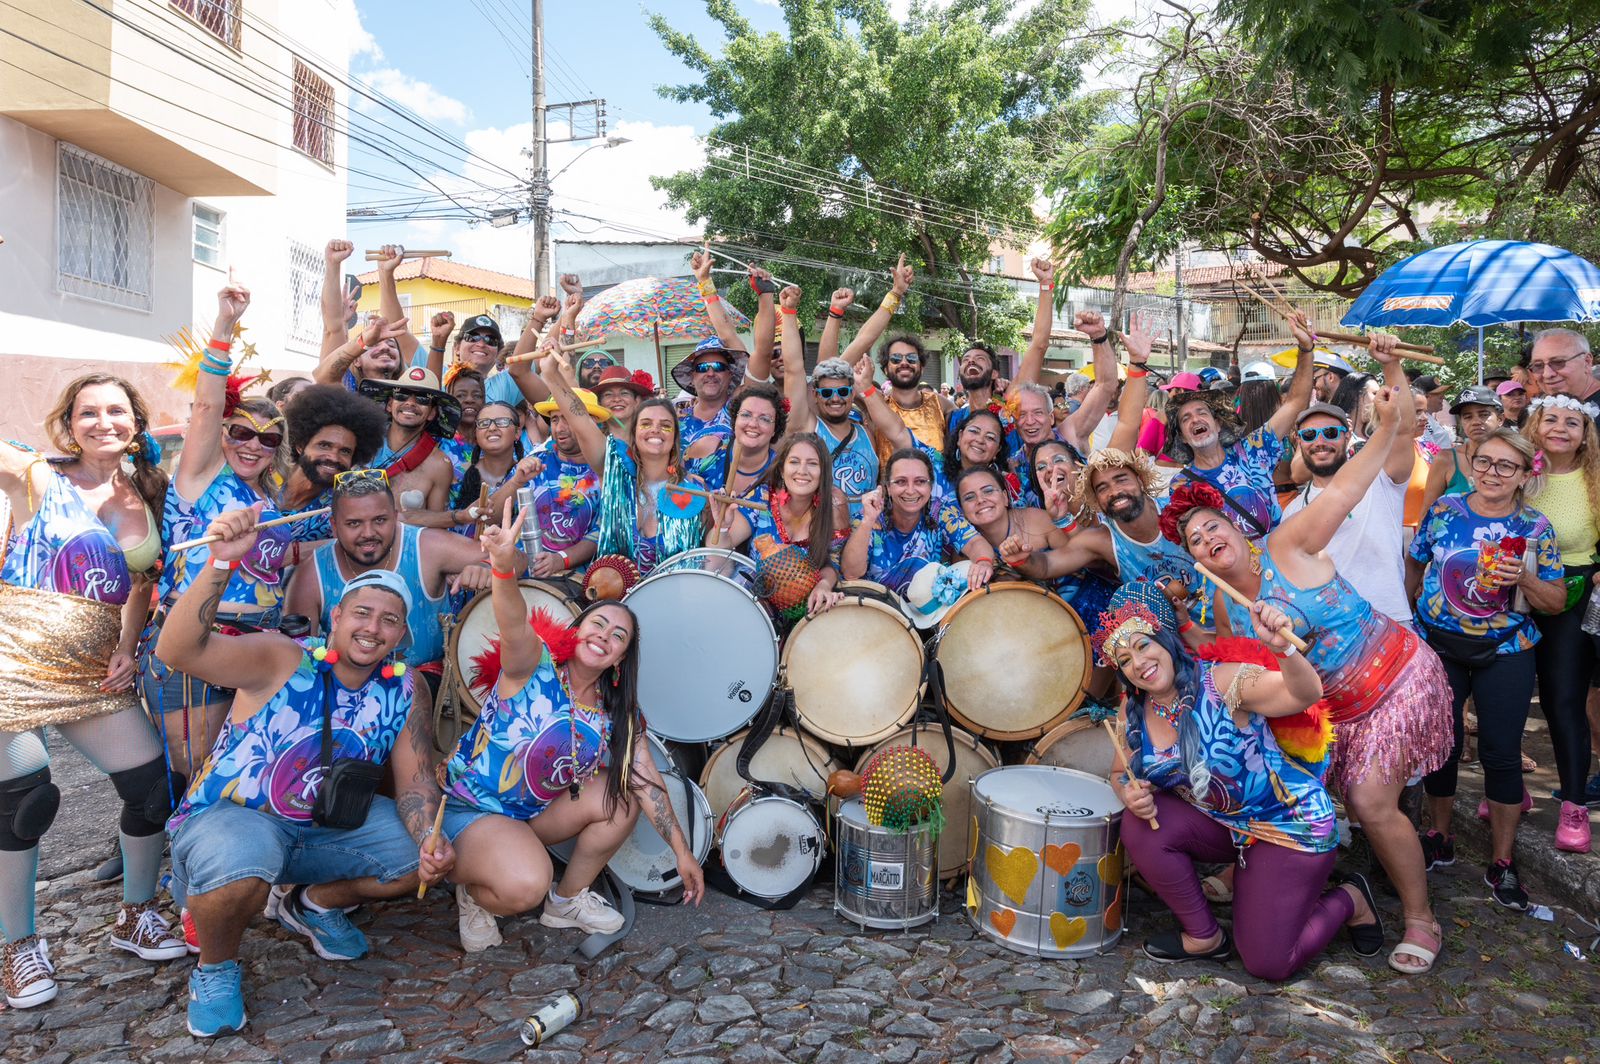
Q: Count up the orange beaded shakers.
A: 1